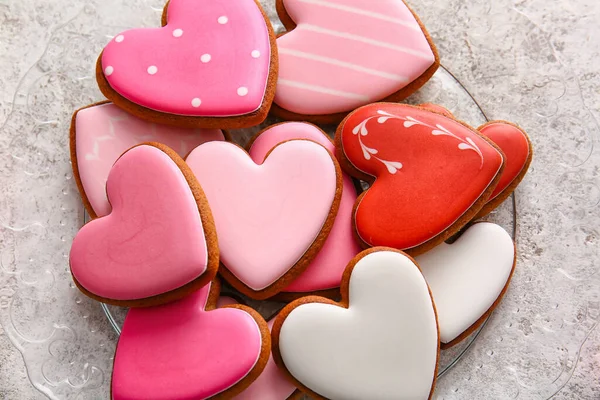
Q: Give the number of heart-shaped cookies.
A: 12